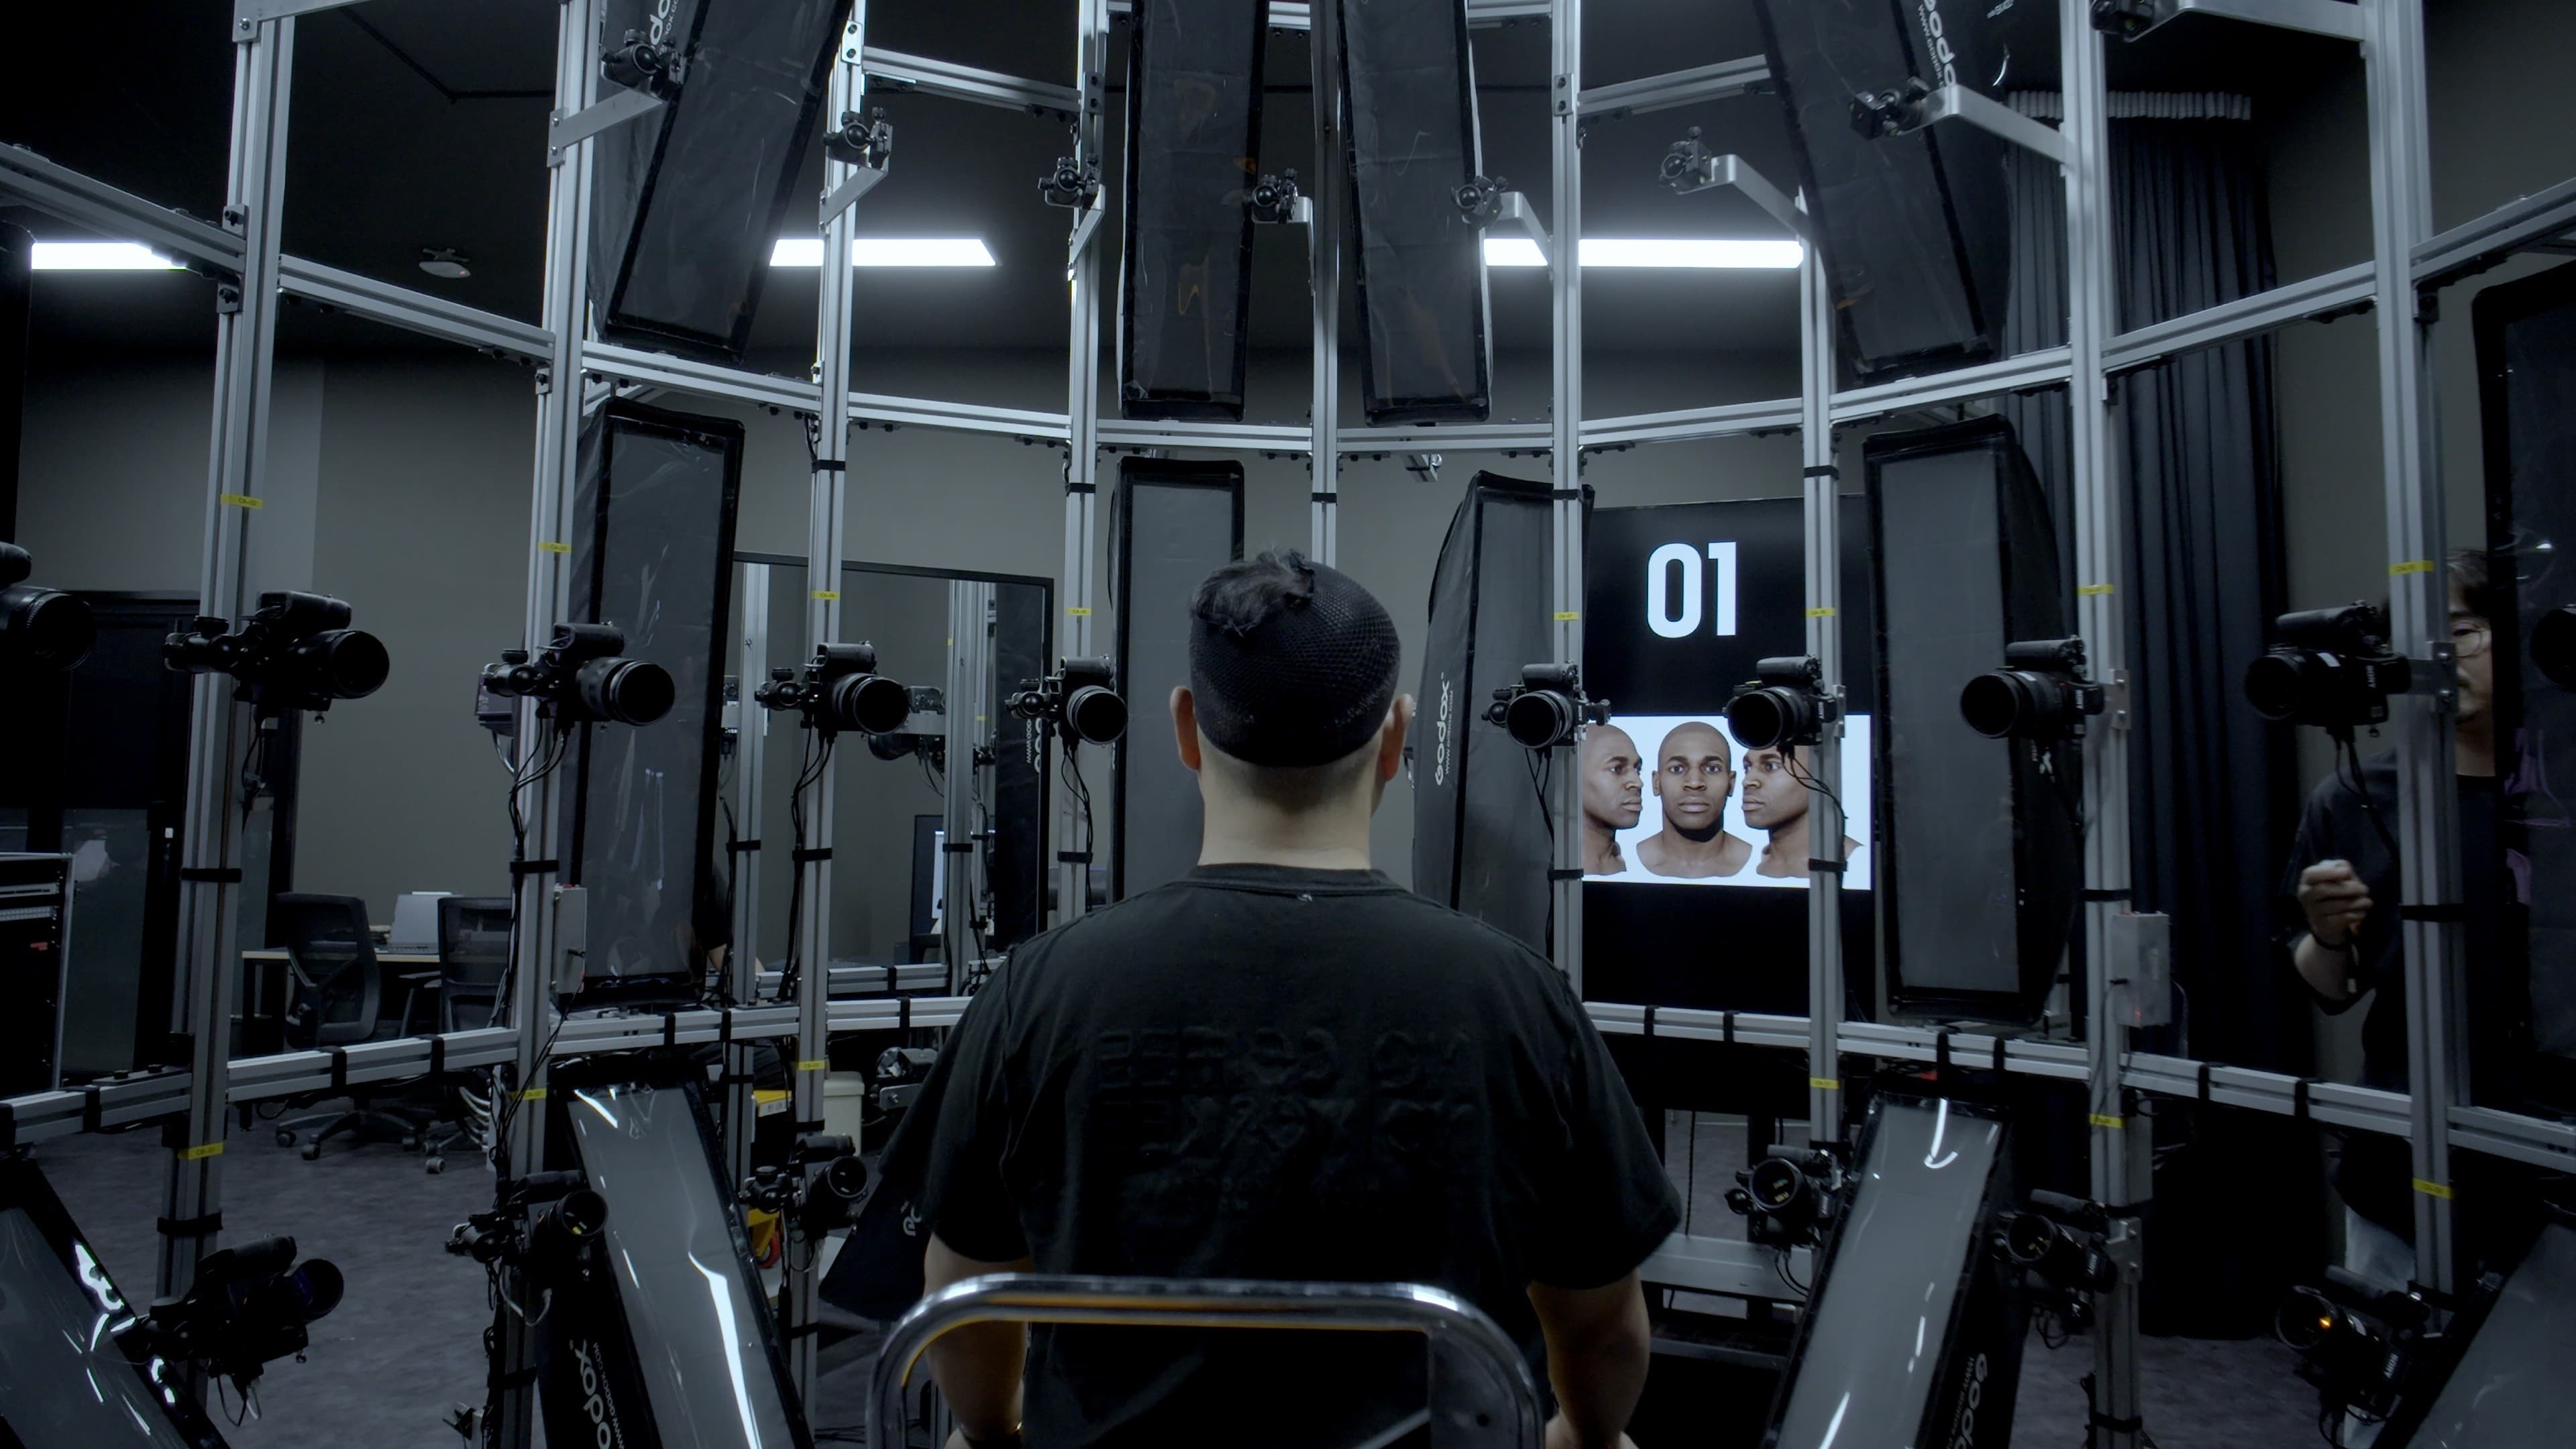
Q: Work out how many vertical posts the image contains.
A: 9